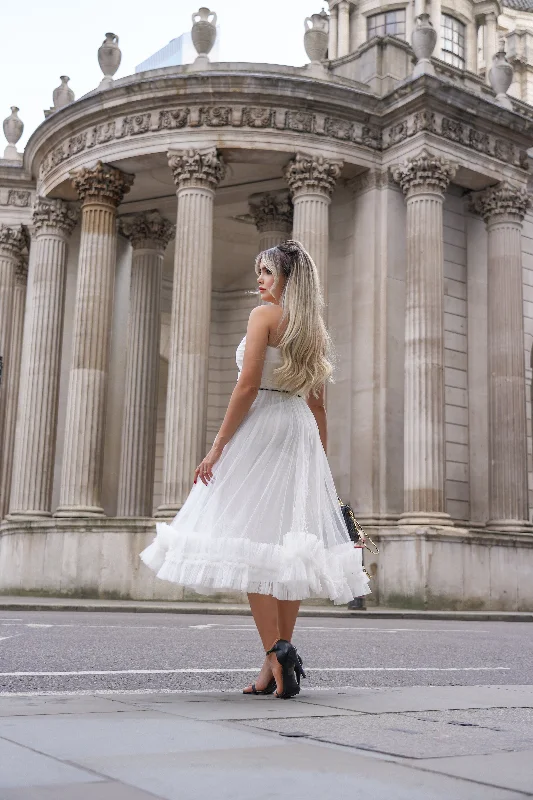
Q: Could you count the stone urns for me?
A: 7